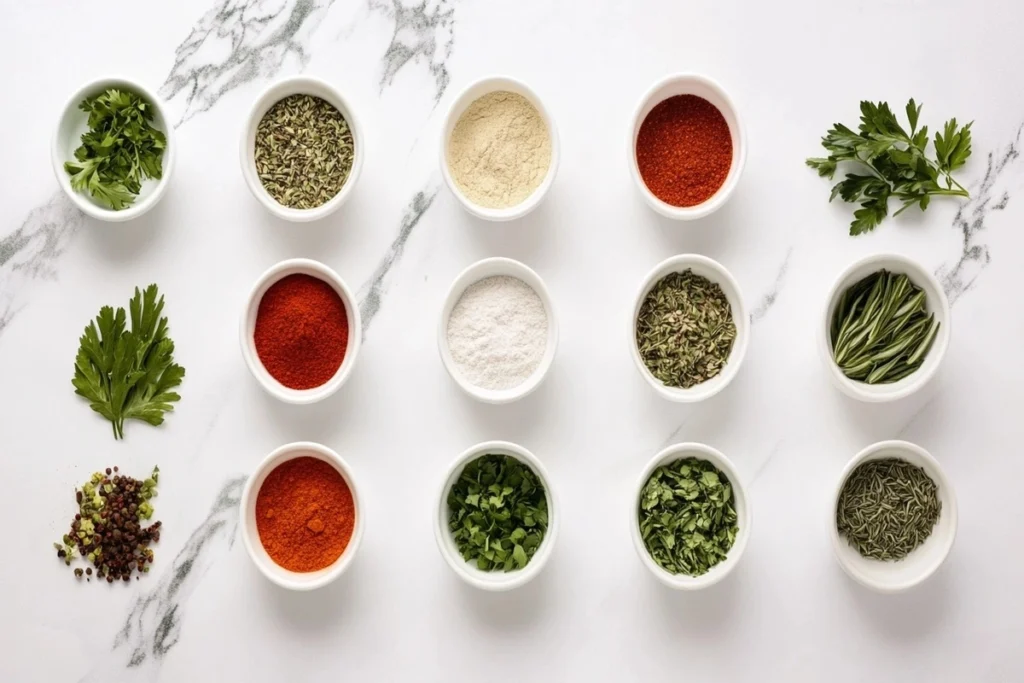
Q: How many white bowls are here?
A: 12